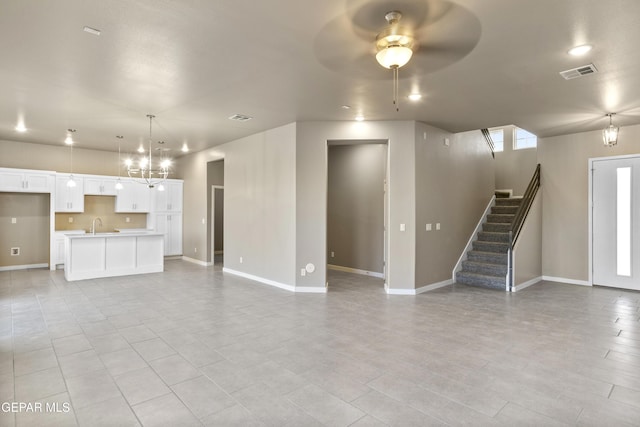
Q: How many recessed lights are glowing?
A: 7